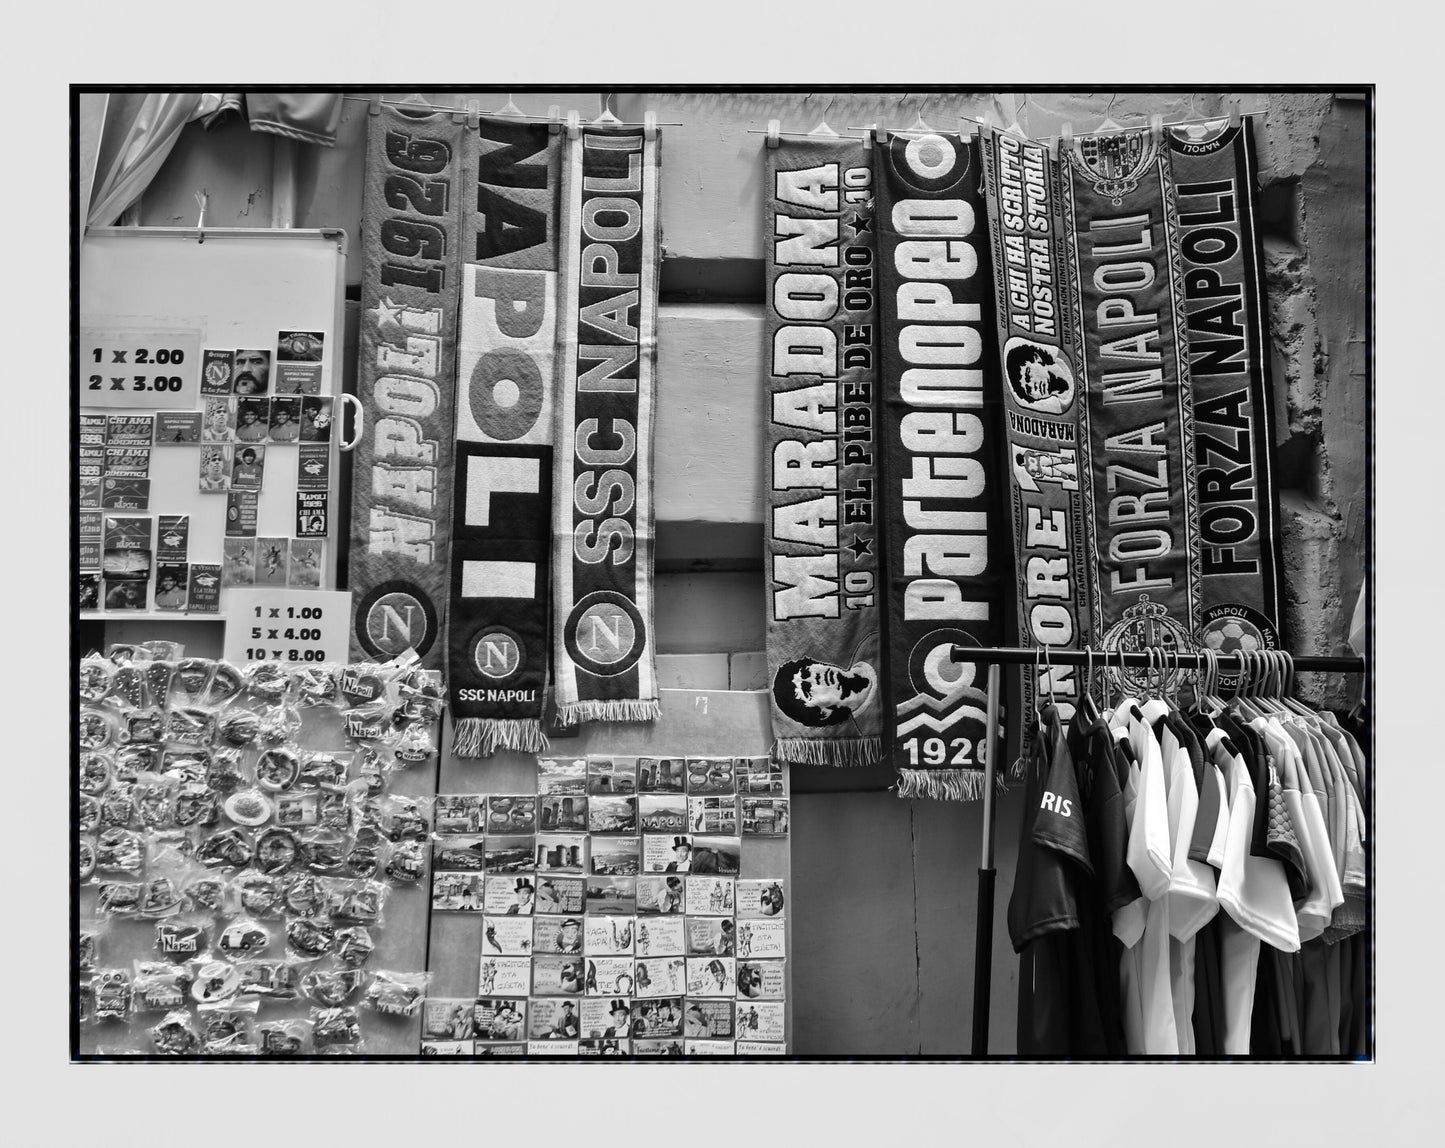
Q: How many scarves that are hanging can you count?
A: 8